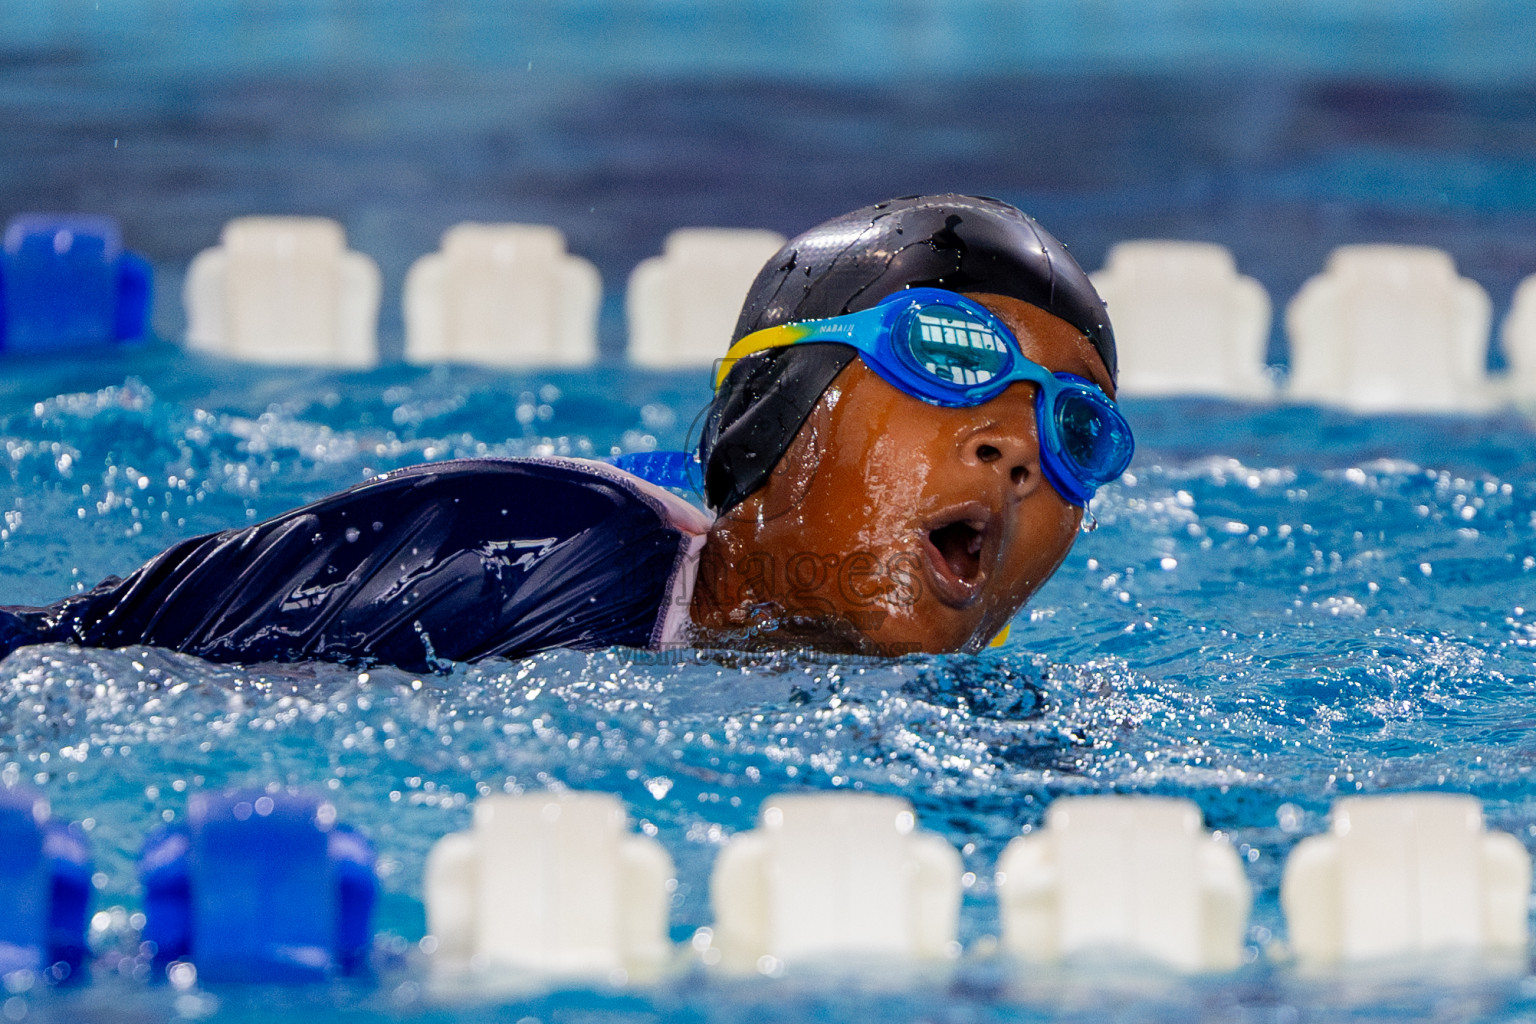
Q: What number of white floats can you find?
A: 10